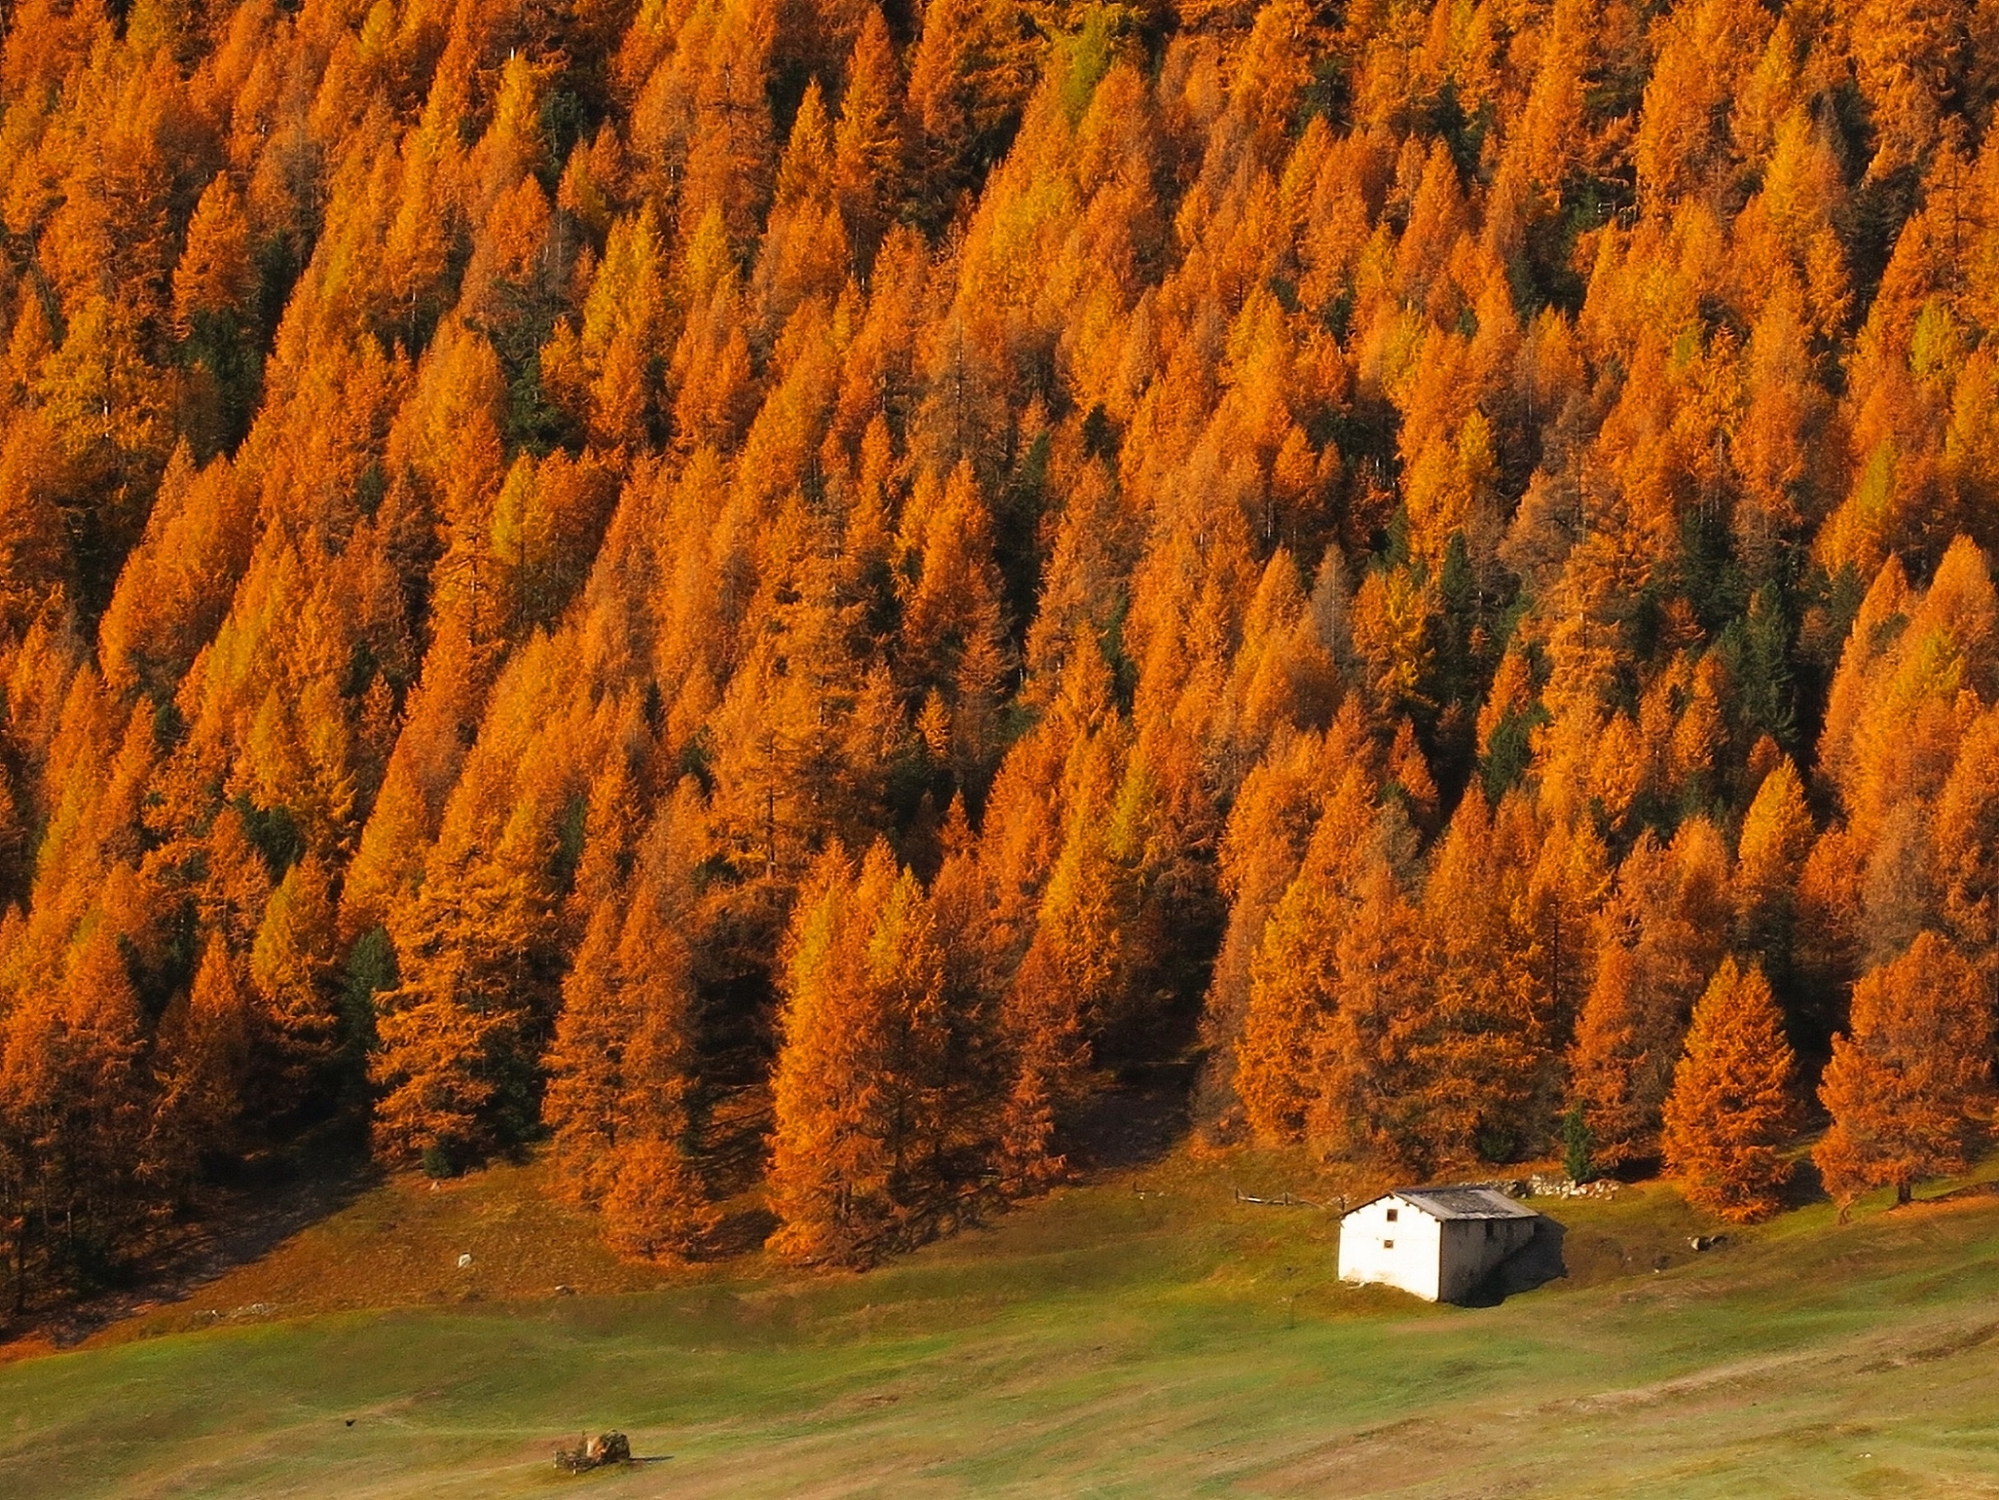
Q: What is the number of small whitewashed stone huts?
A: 1